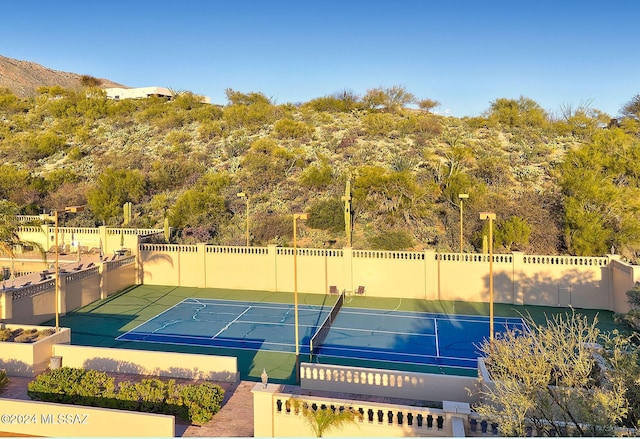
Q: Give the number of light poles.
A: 5